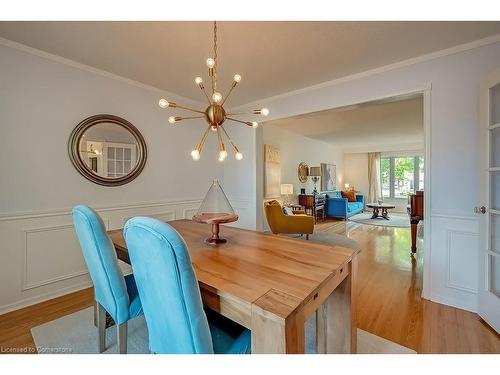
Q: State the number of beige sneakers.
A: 0